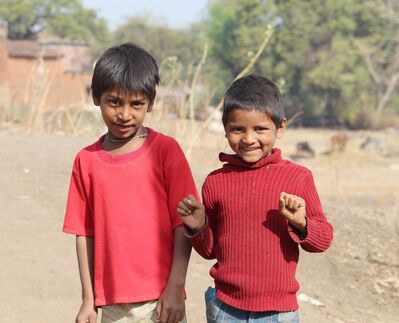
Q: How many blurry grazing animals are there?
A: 3